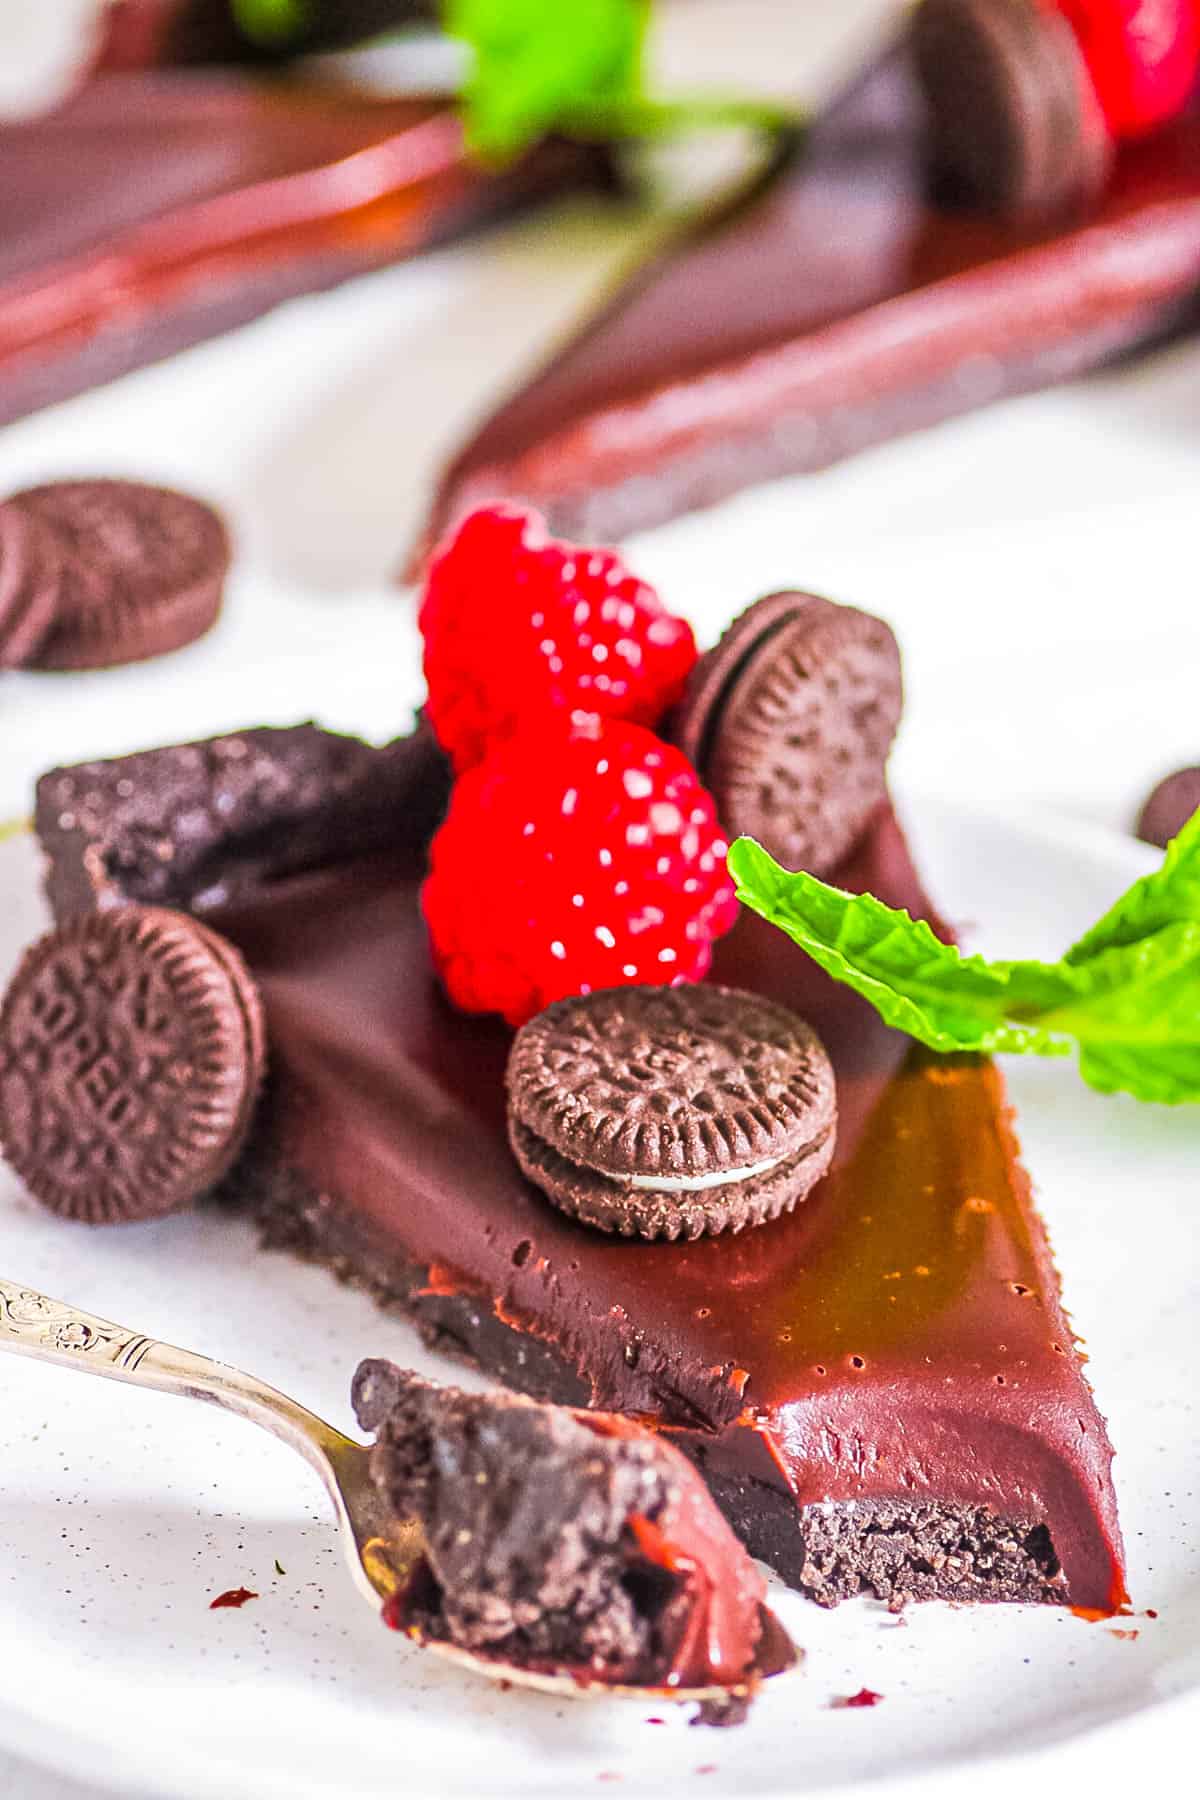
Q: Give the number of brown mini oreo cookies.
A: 7